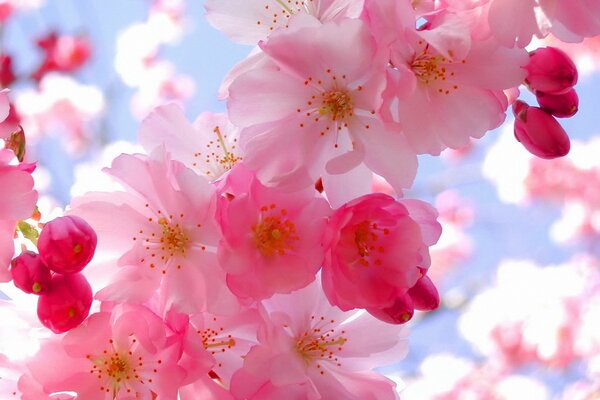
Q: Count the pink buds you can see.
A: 8